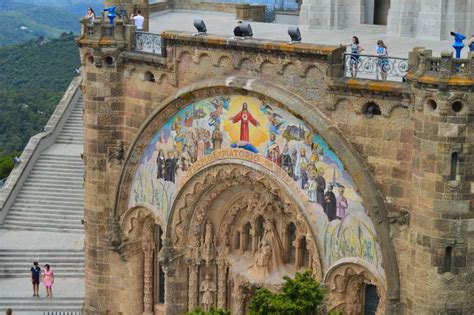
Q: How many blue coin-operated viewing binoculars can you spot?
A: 2